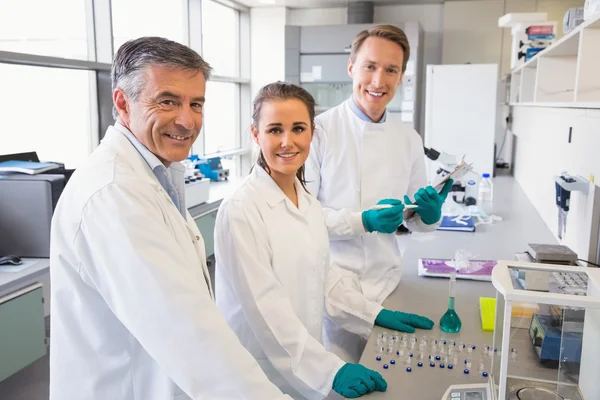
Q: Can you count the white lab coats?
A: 3